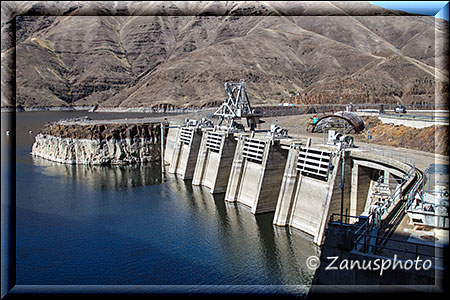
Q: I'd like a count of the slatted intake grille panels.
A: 4